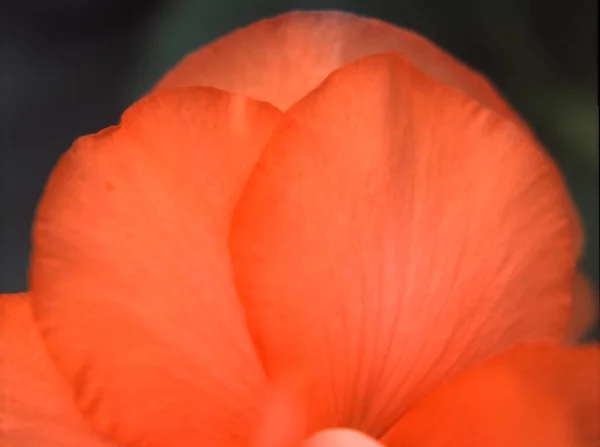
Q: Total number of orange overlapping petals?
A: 5